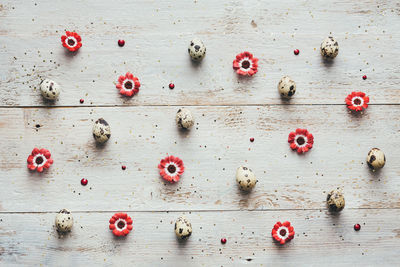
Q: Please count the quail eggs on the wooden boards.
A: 11